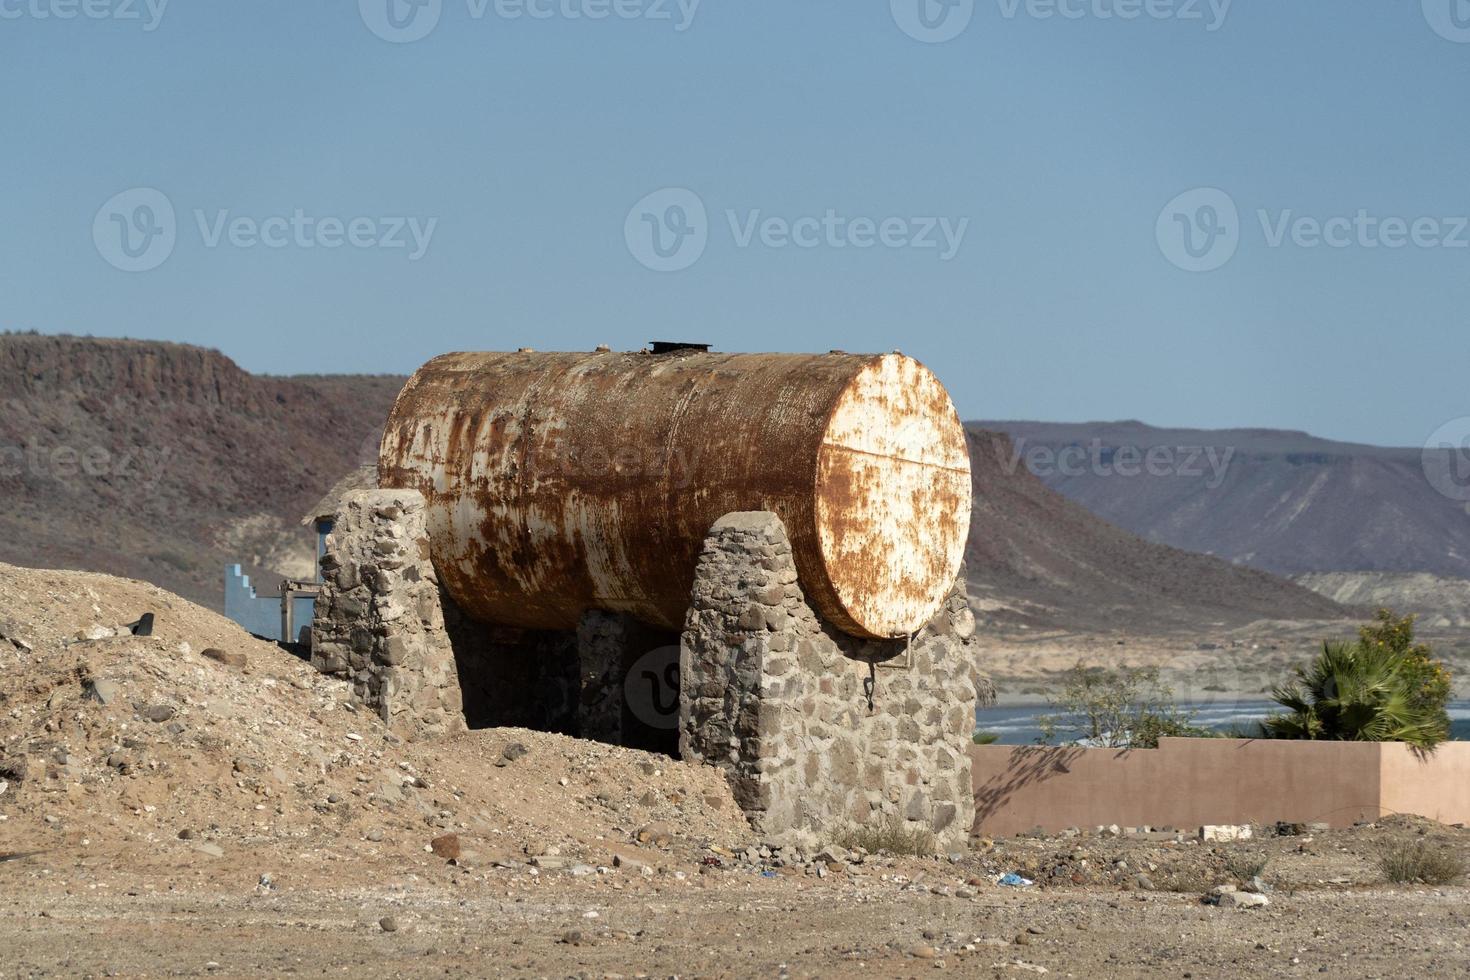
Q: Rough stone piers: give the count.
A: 3